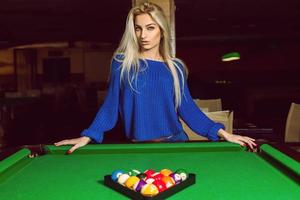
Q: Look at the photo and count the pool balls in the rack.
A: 15